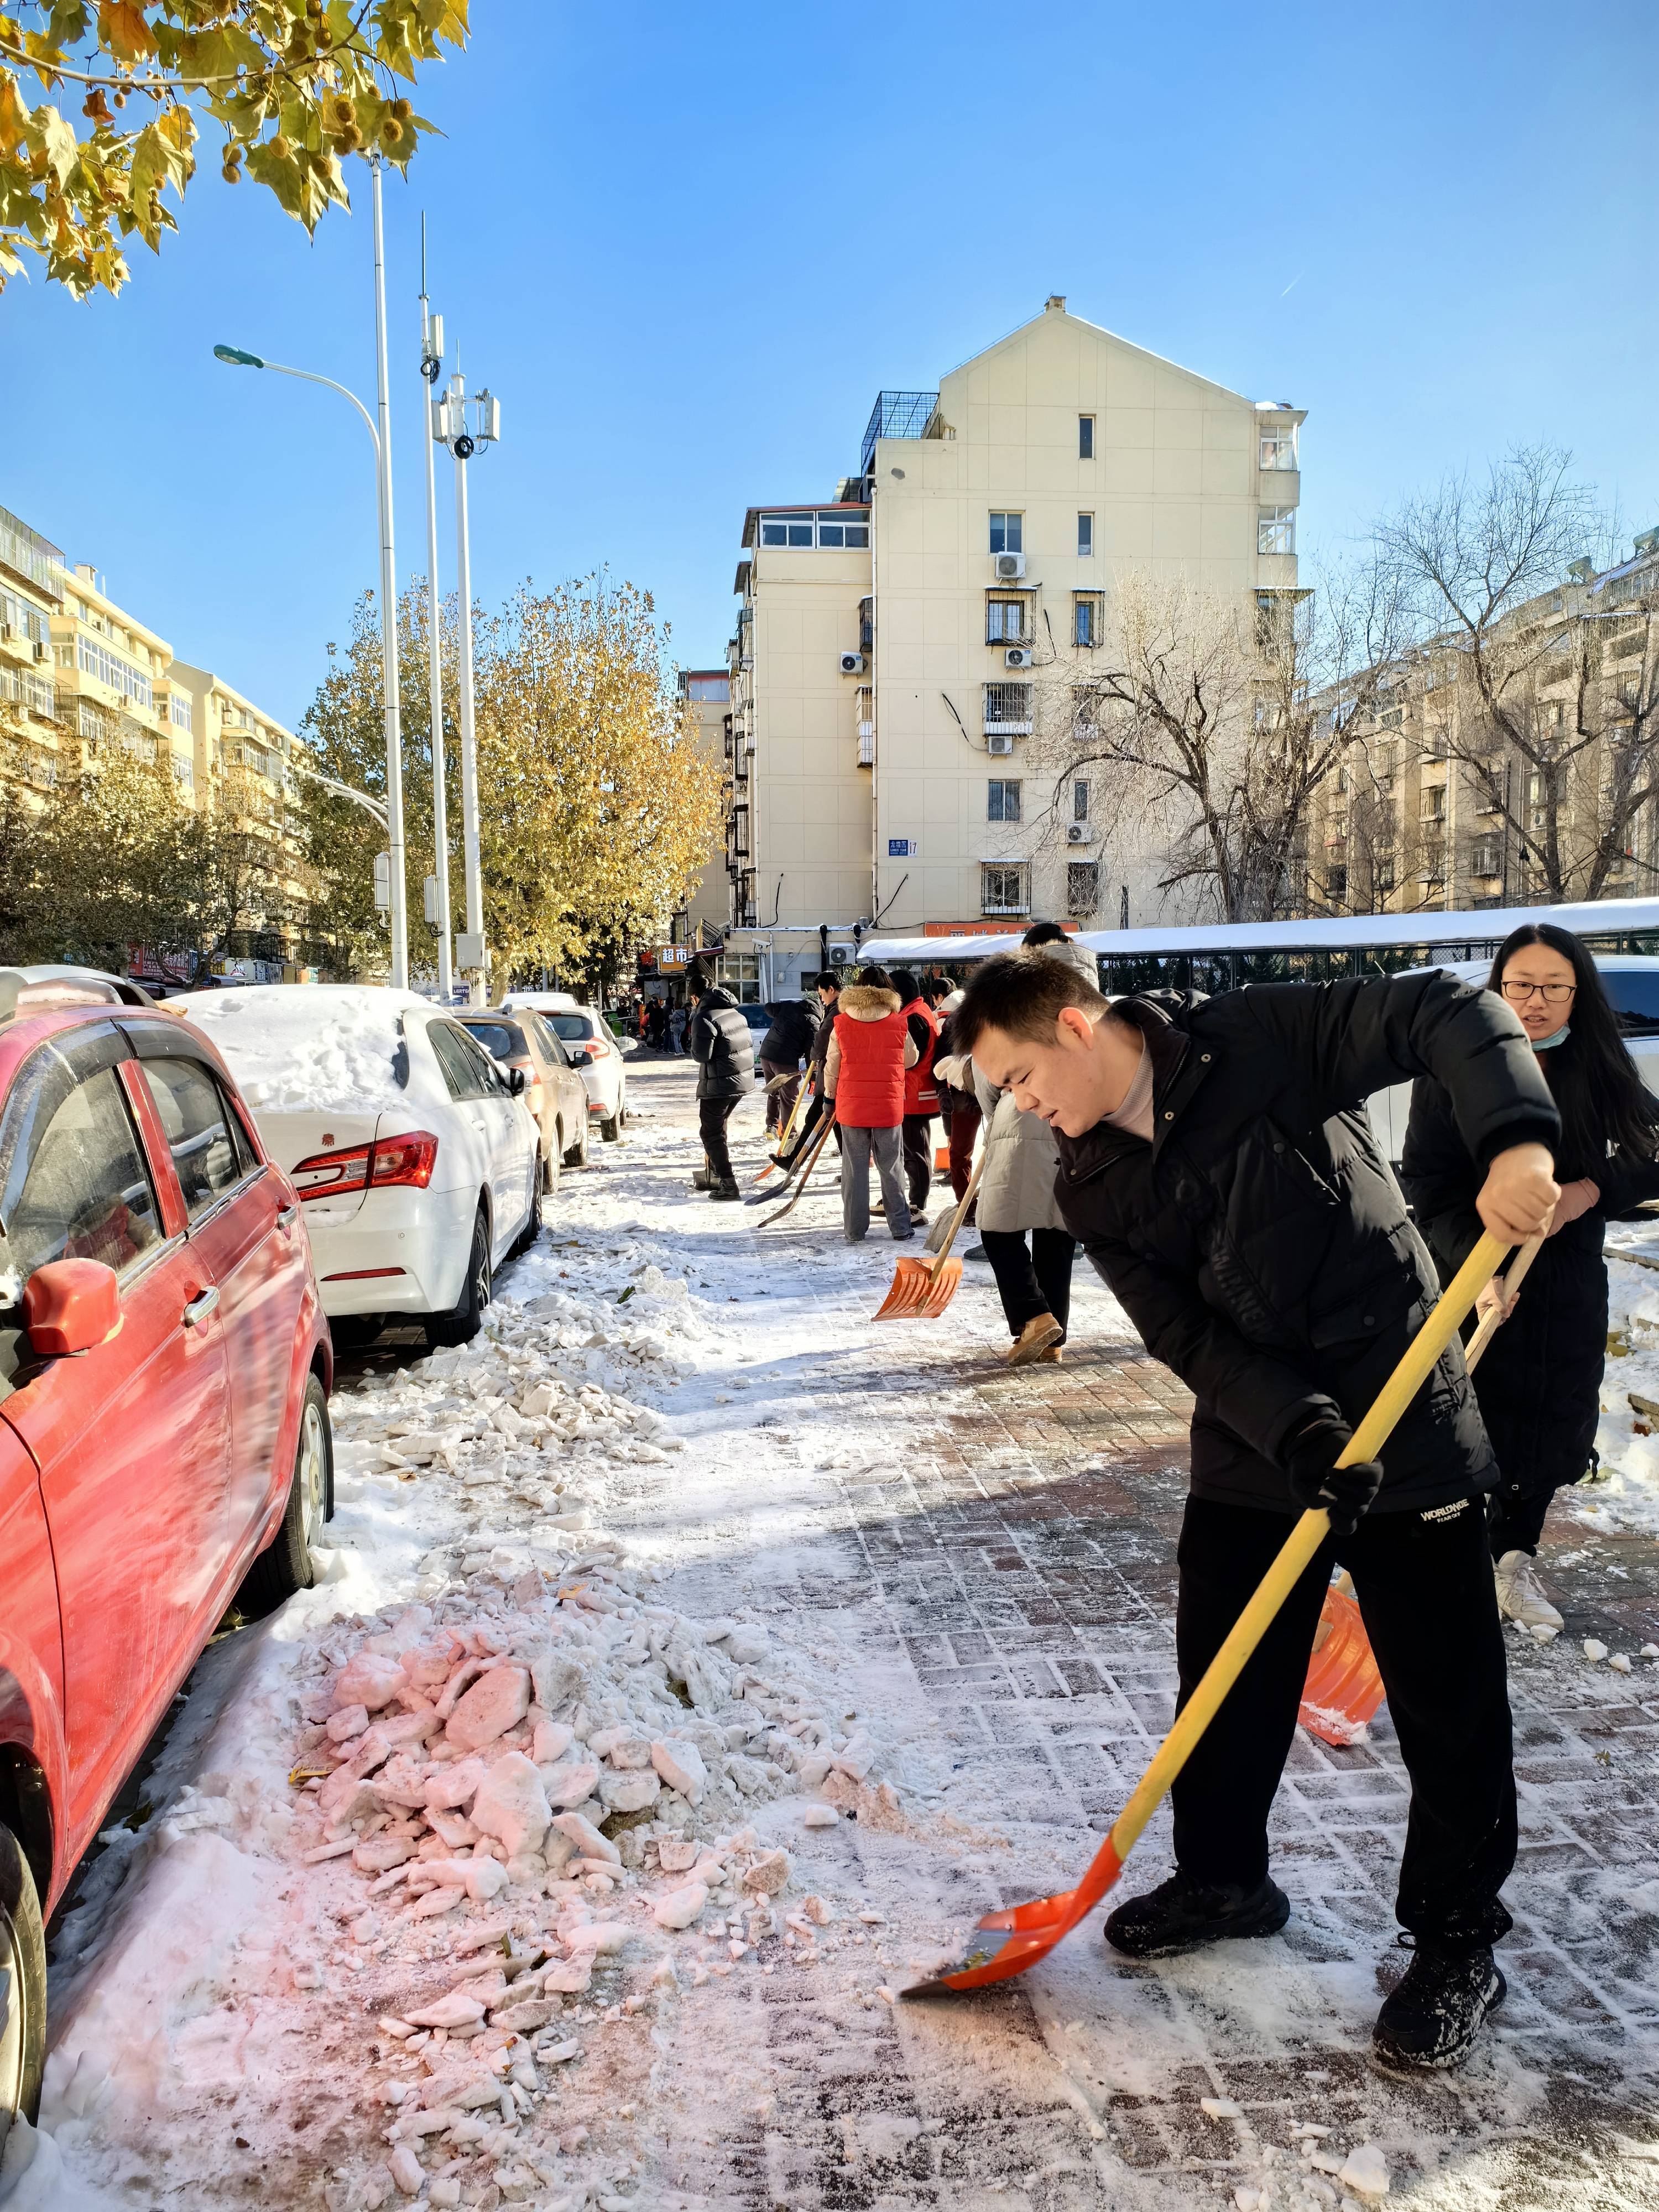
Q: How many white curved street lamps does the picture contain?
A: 1